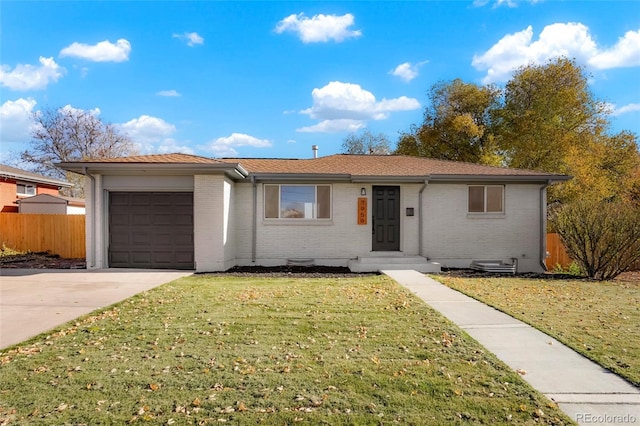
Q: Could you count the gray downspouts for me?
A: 4